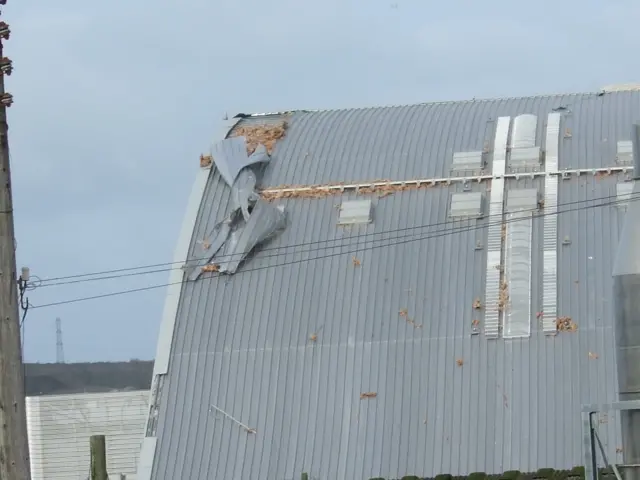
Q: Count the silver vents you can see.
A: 7